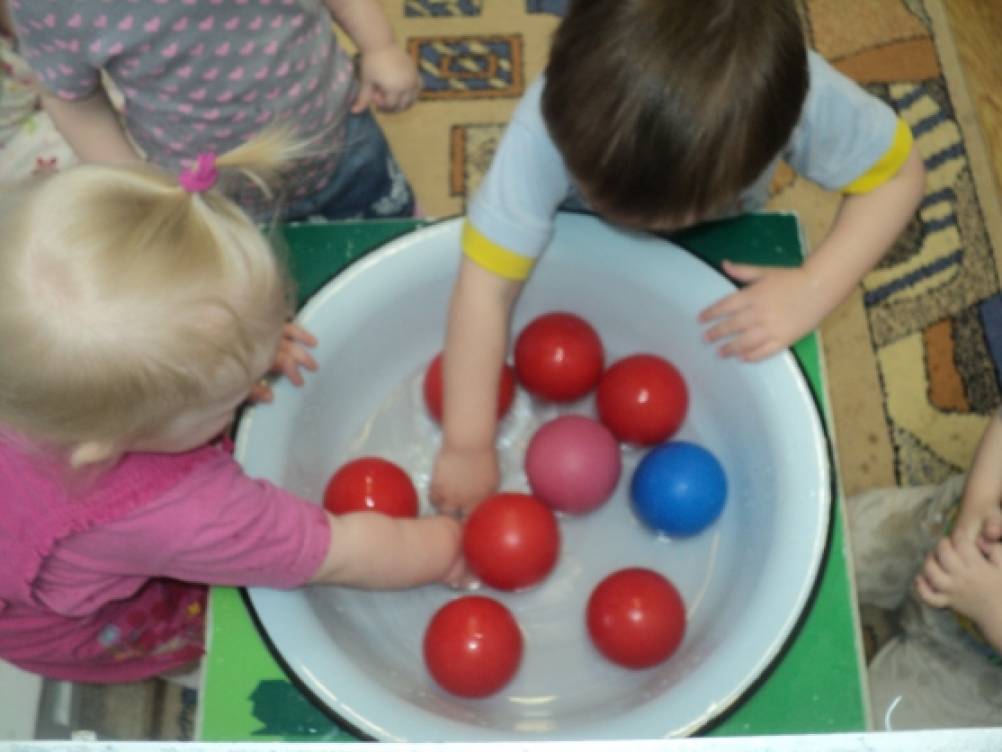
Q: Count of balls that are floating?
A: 9